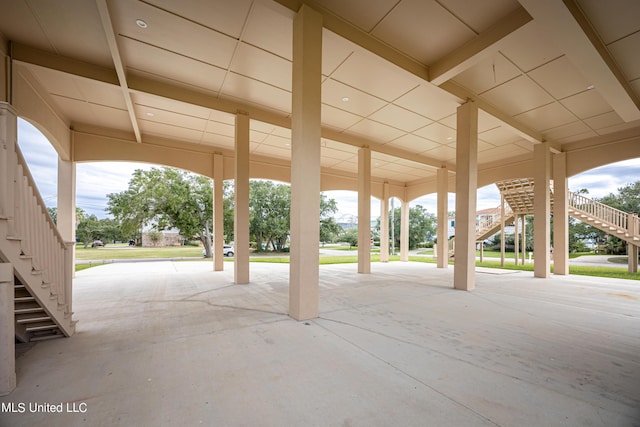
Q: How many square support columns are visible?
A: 11